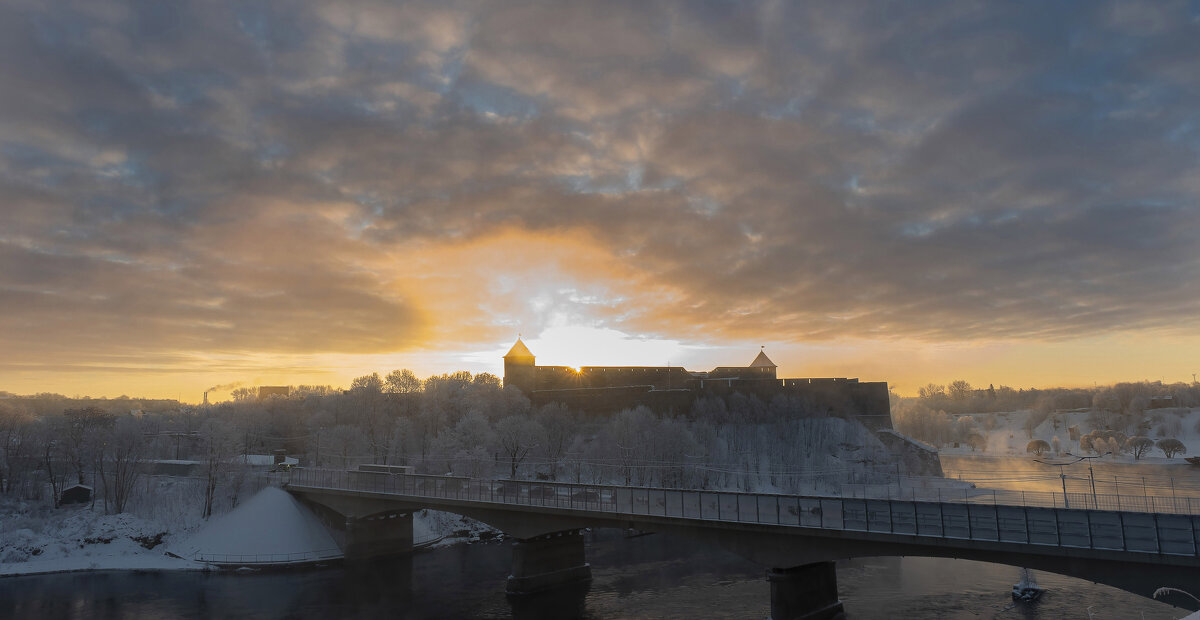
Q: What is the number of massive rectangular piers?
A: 3